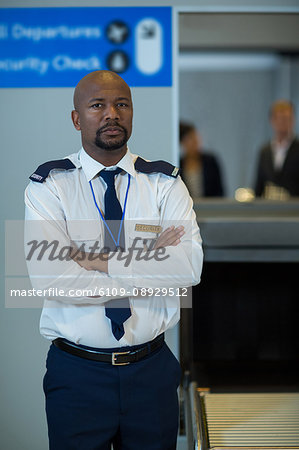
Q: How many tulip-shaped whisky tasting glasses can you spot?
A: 0